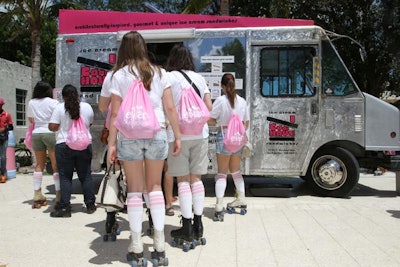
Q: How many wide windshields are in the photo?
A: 1